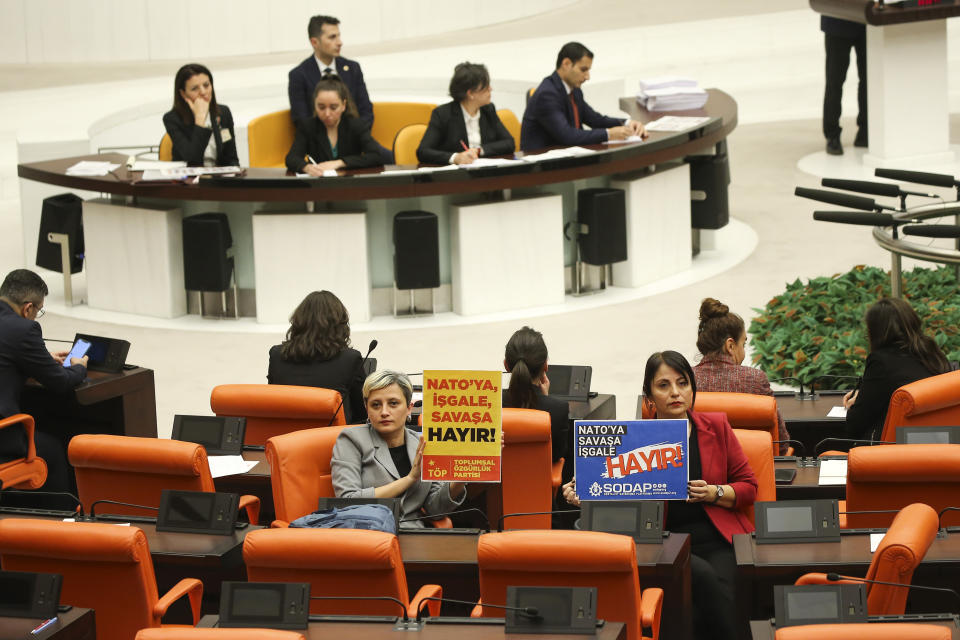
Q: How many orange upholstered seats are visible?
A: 15